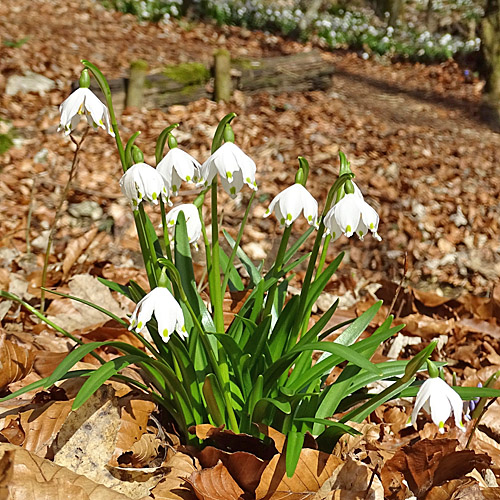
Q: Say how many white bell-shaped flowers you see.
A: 9